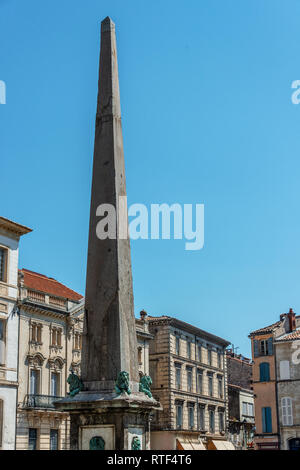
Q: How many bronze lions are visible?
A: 3